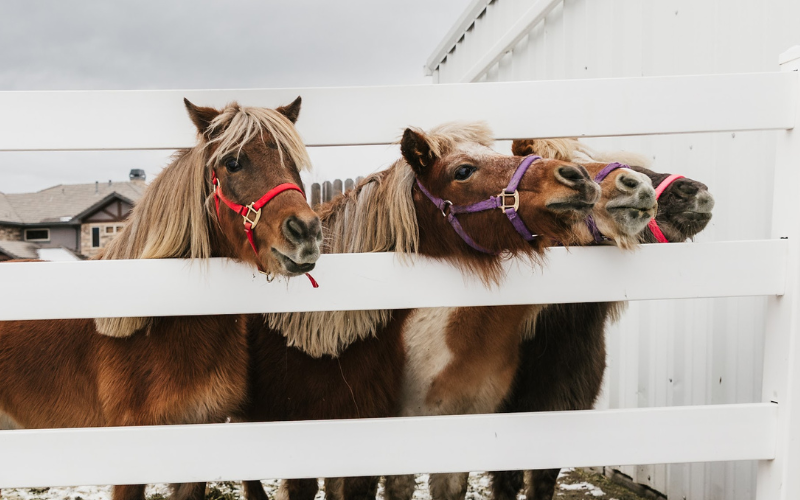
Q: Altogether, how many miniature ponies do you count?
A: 4